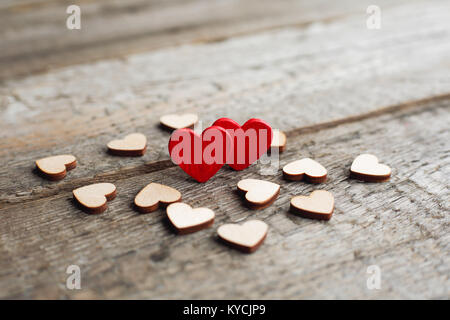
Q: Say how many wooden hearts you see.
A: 12